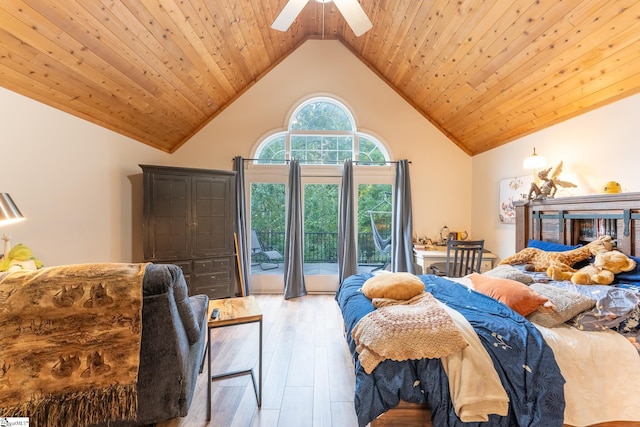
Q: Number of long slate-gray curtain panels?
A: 4